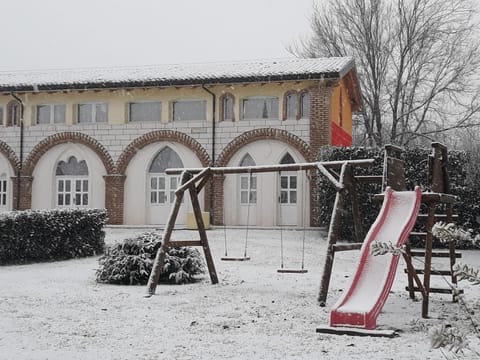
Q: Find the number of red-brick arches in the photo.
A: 4